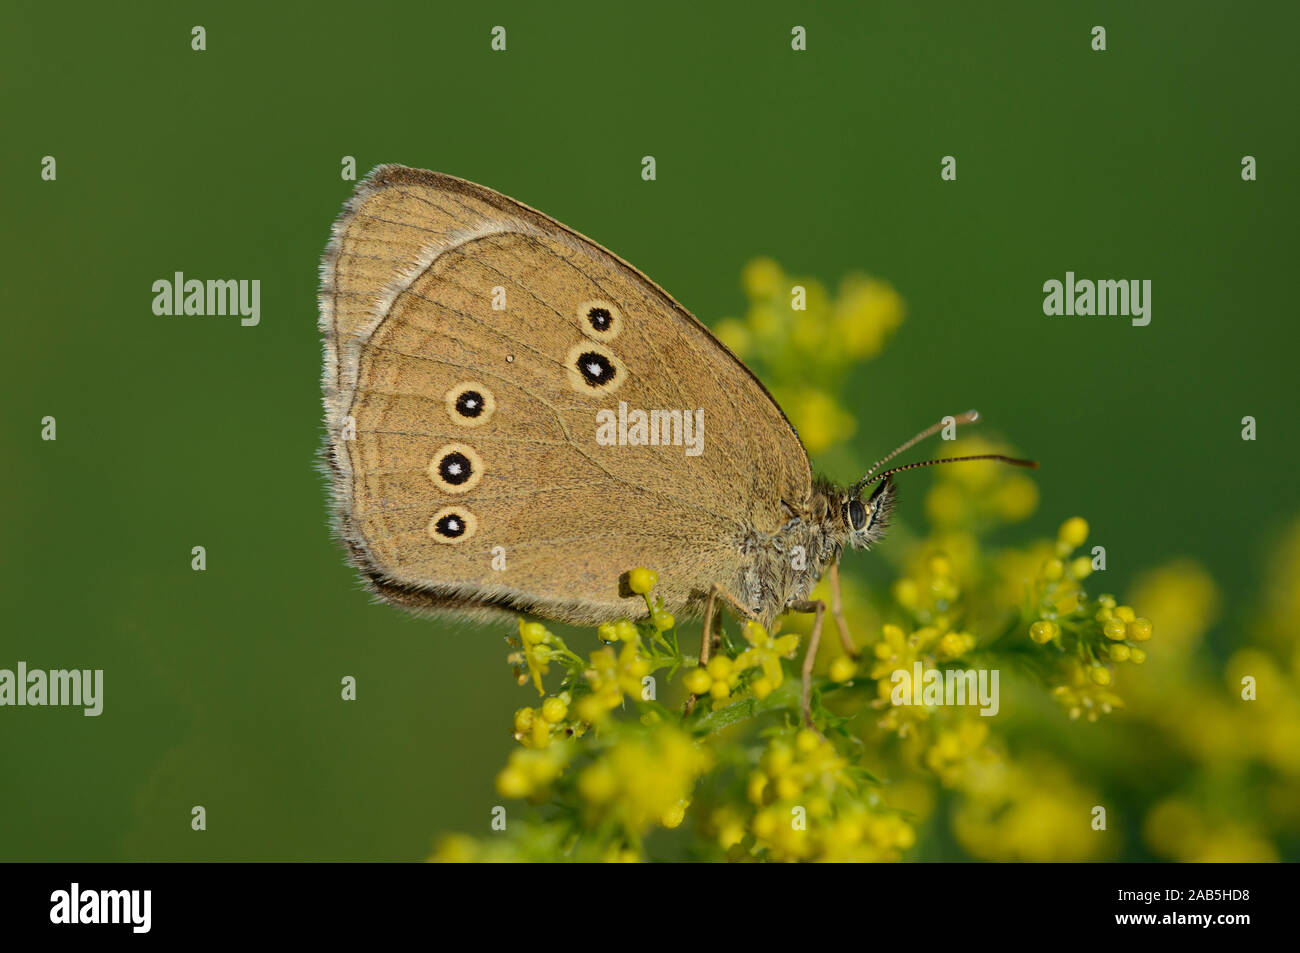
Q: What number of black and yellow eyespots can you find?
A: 5